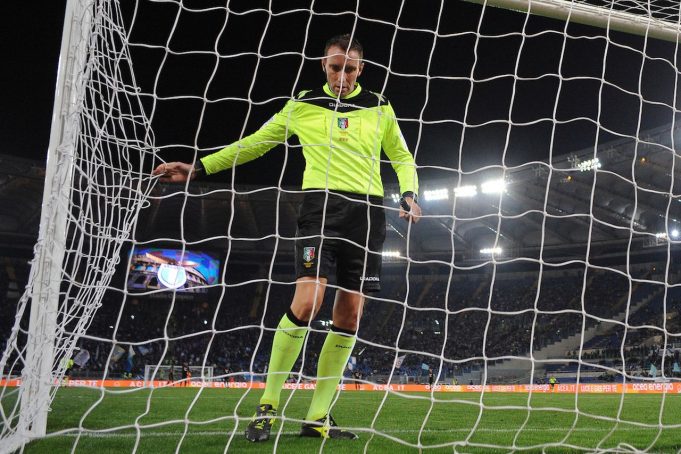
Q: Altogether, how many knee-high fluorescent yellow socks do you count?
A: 2